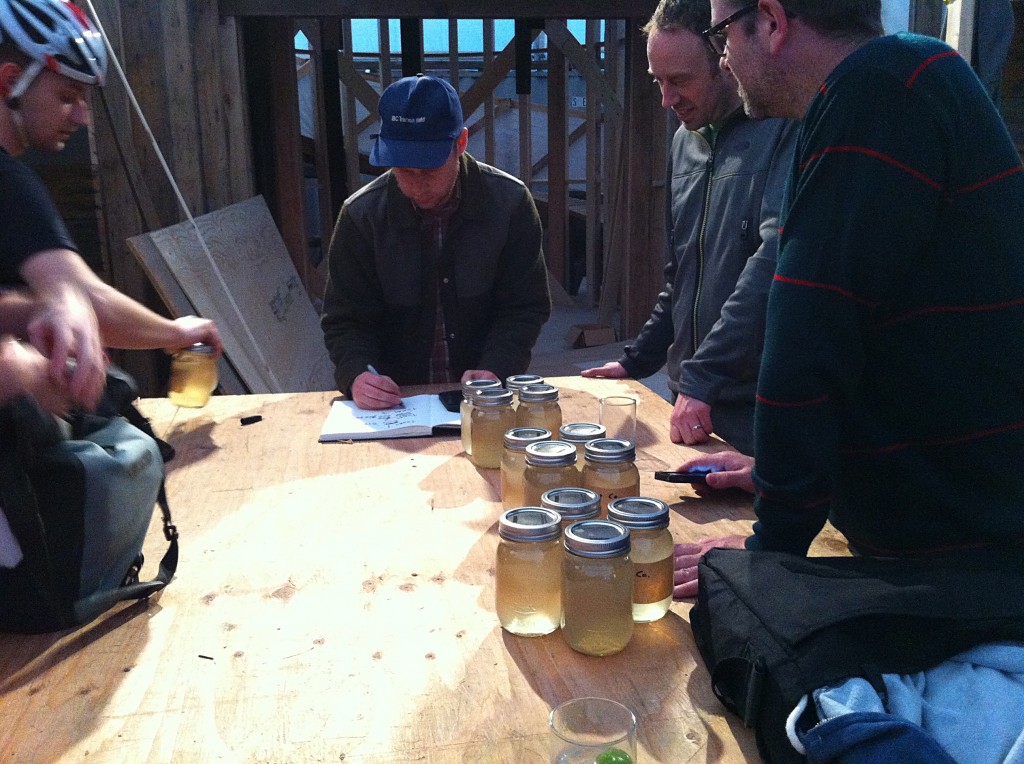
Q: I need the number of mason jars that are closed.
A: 13